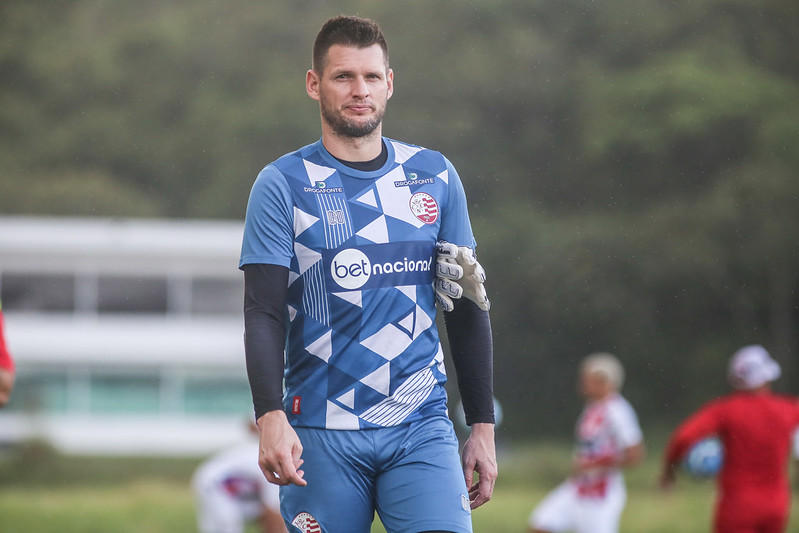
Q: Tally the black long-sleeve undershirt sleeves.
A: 2